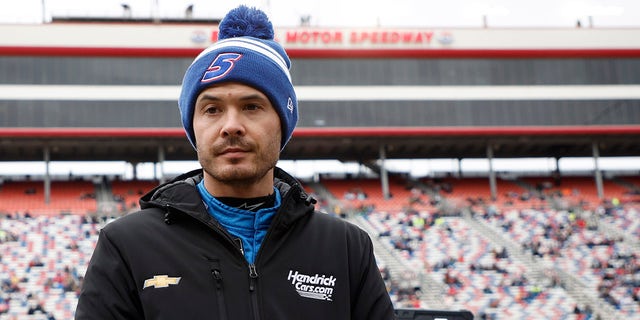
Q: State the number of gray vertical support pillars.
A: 5